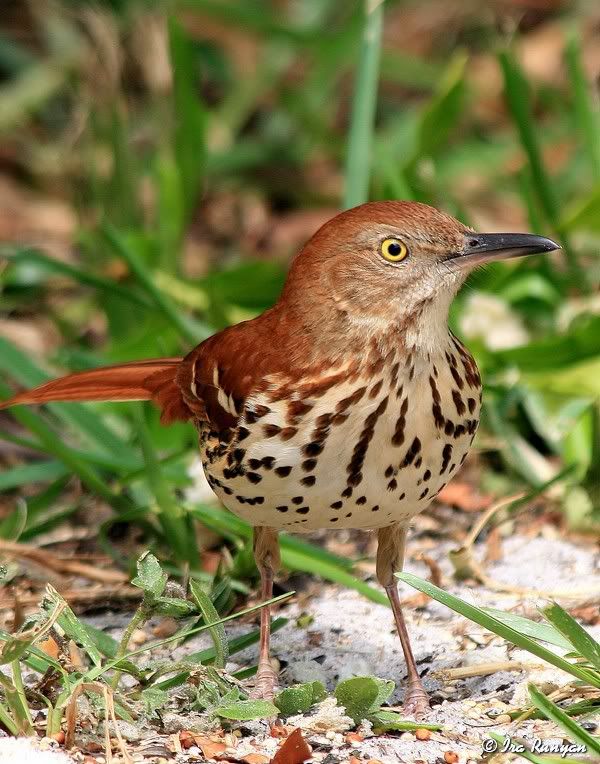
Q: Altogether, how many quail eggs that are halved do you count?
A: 0